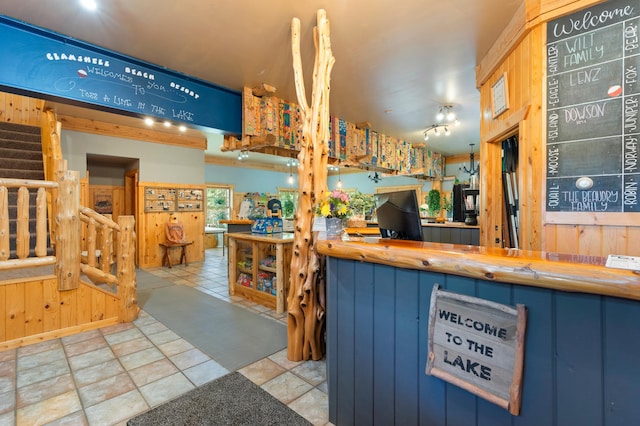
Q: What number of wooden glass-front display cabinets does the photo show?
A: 1